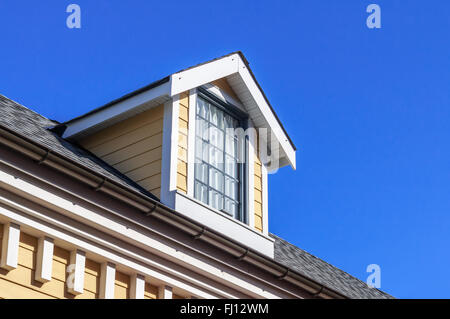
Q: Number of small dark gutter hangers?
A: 7